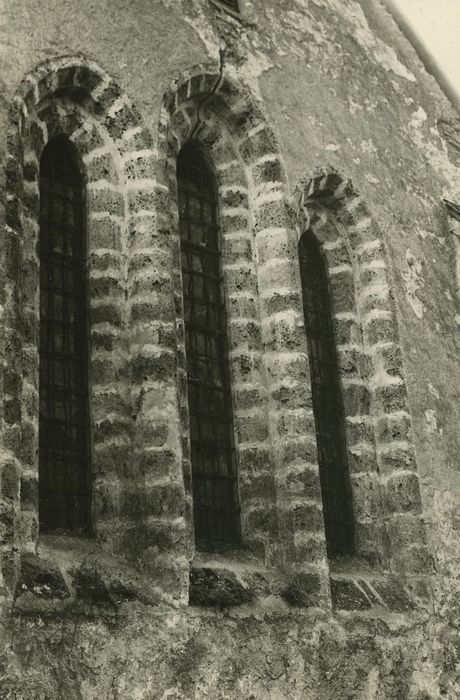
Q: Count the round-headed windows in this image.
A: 3